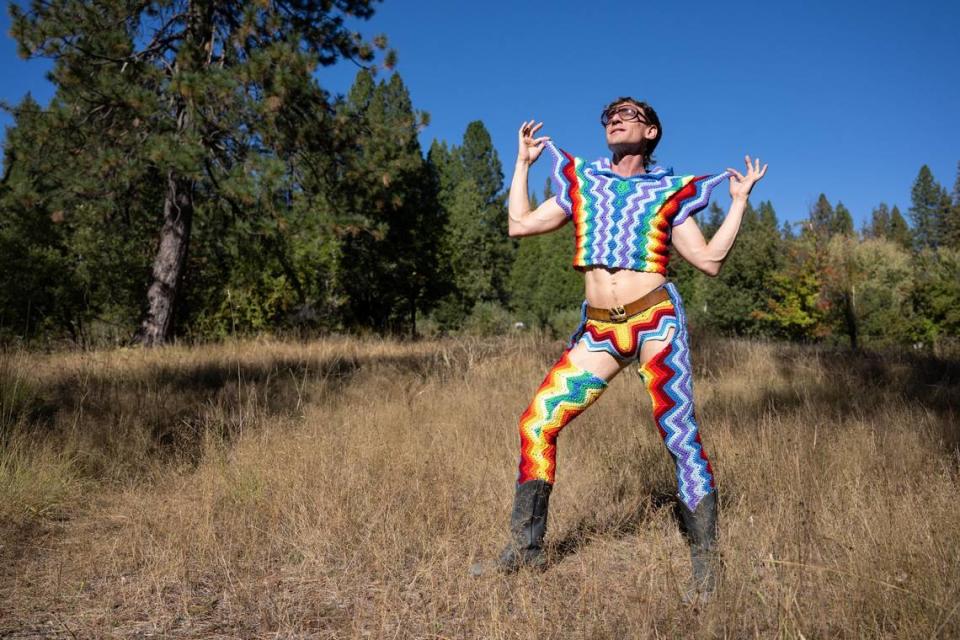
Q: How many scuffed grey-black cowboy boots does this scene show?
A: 2